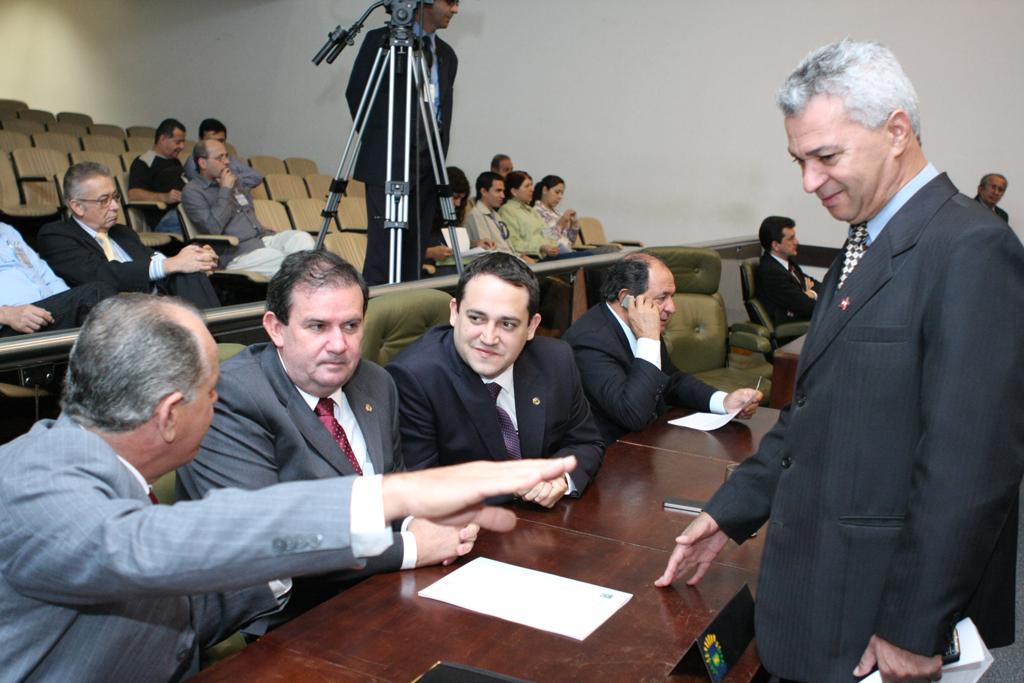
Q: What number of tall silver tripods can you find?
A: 1